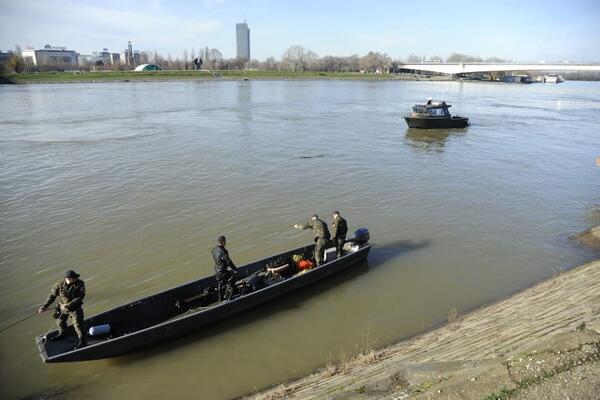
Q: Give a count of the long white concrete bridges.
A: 1